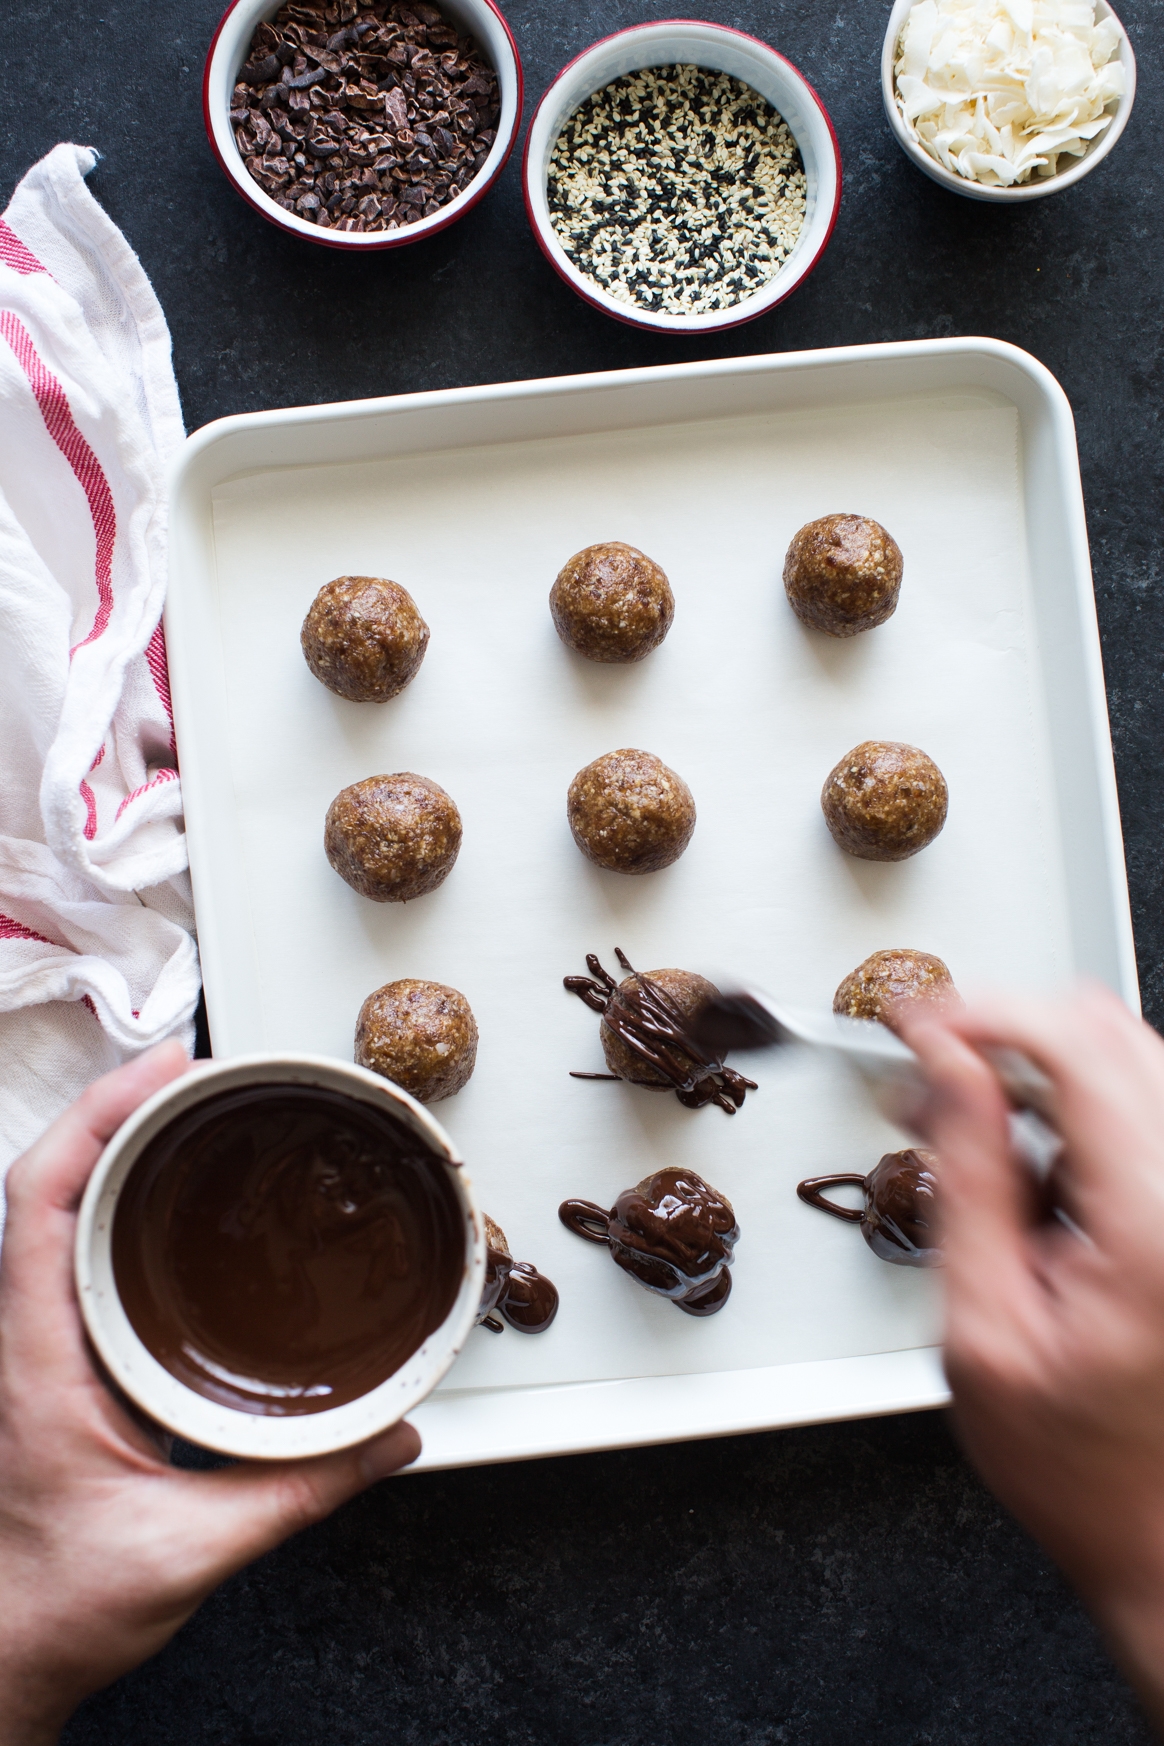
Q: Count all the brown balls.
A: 12